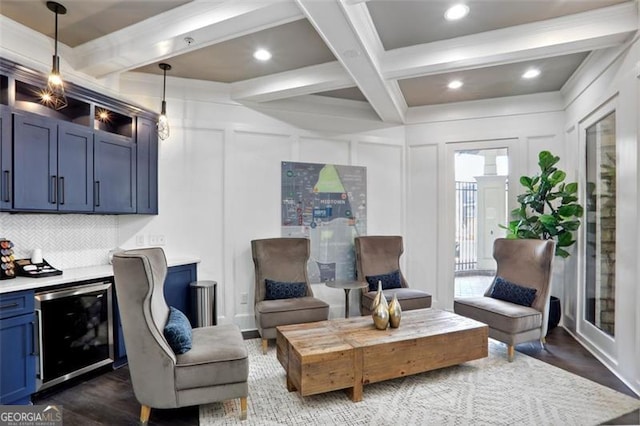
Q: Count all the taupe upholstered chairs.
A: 4